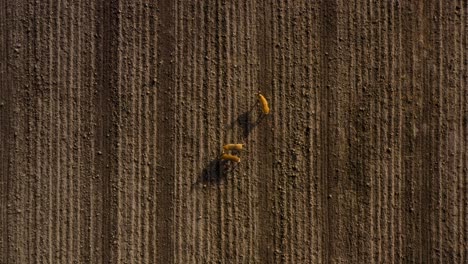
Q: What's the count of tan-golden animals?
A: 3